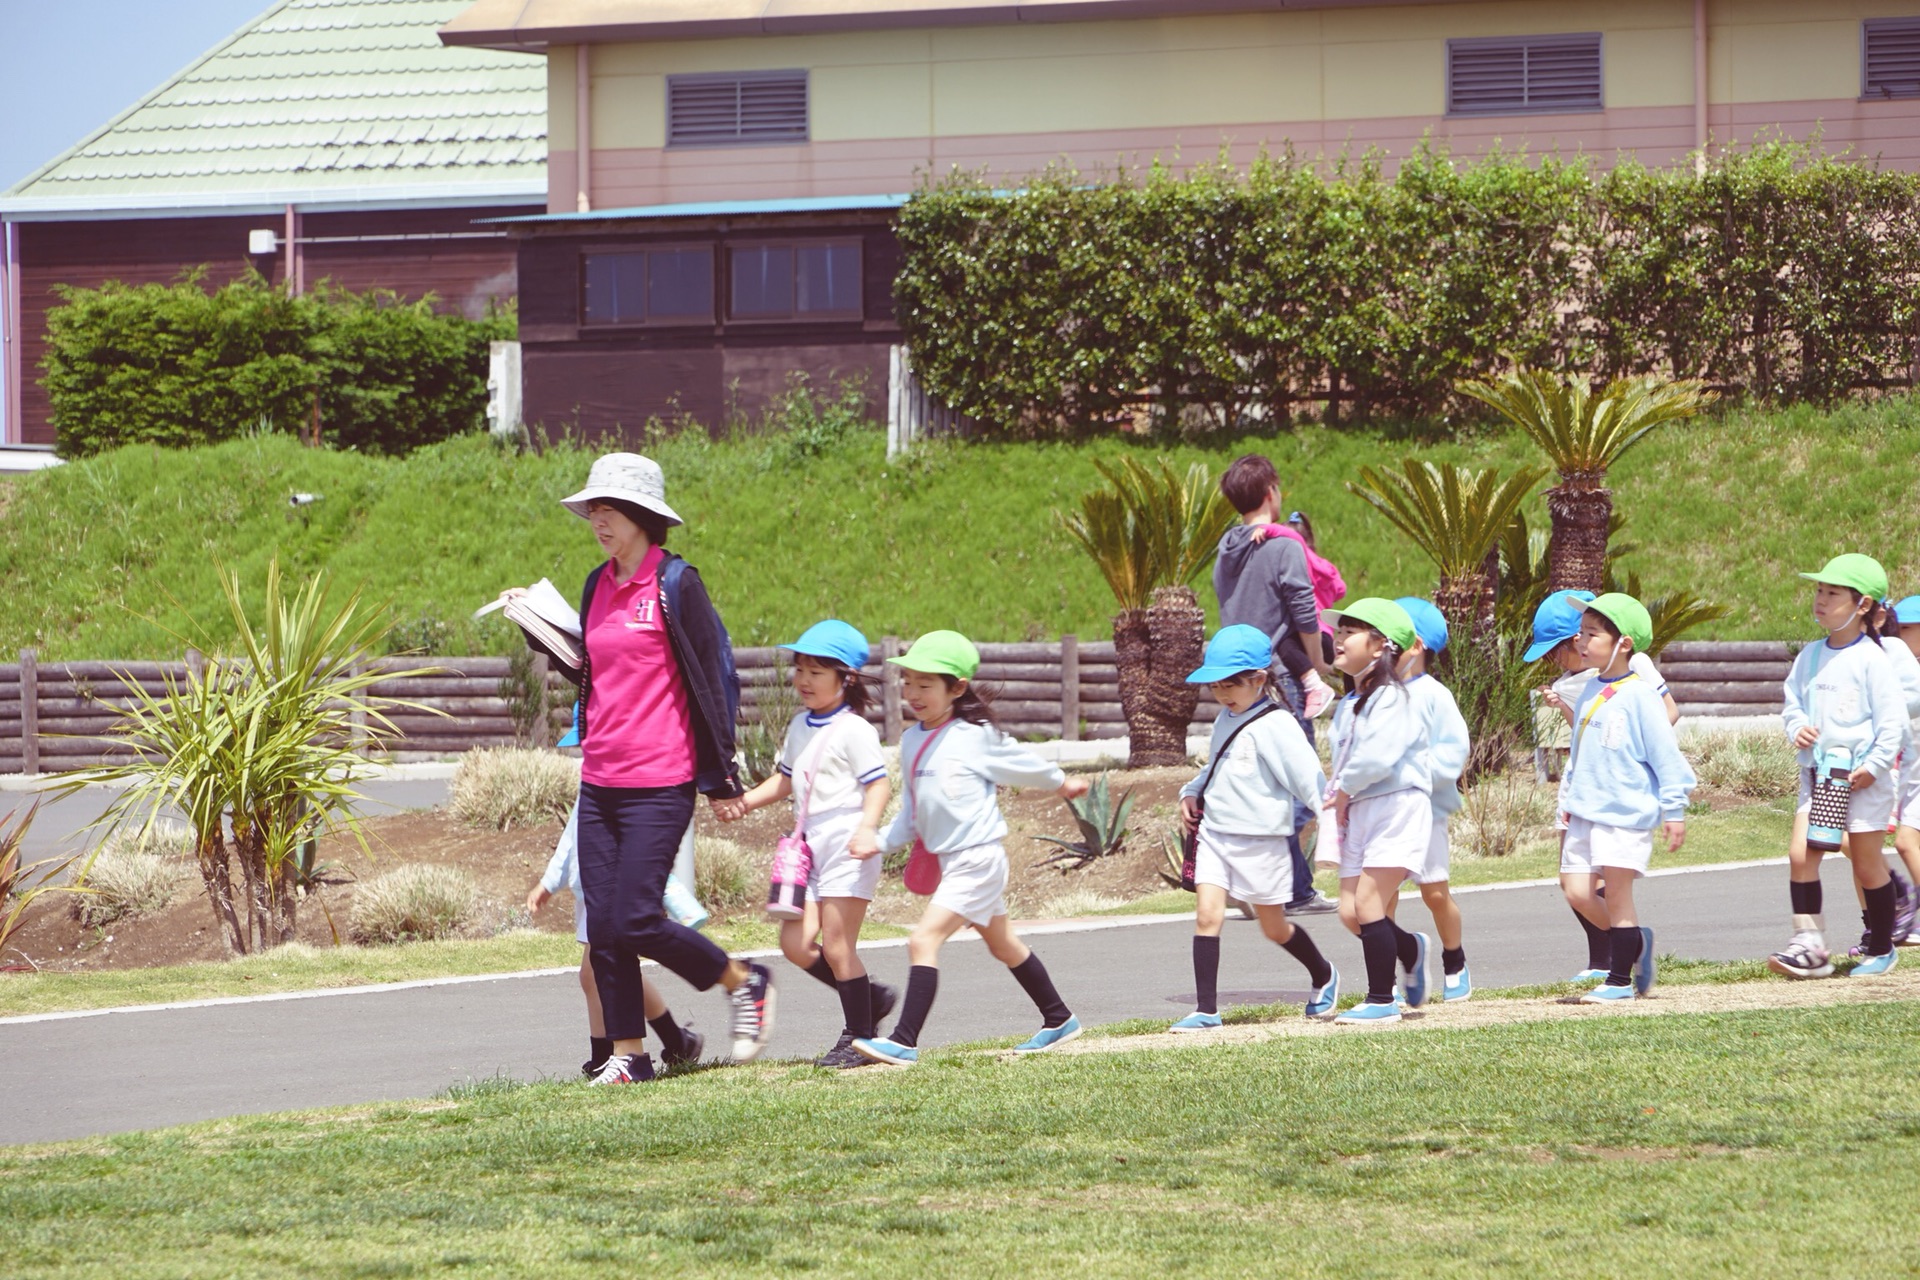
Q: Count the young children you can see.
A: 12